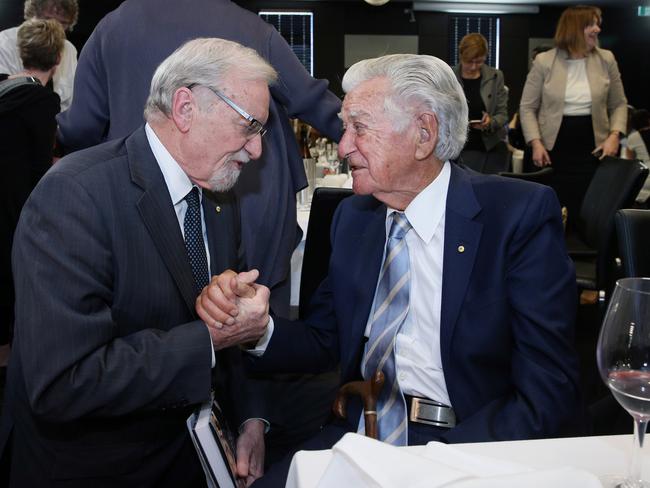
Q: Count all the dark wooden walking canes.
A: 1